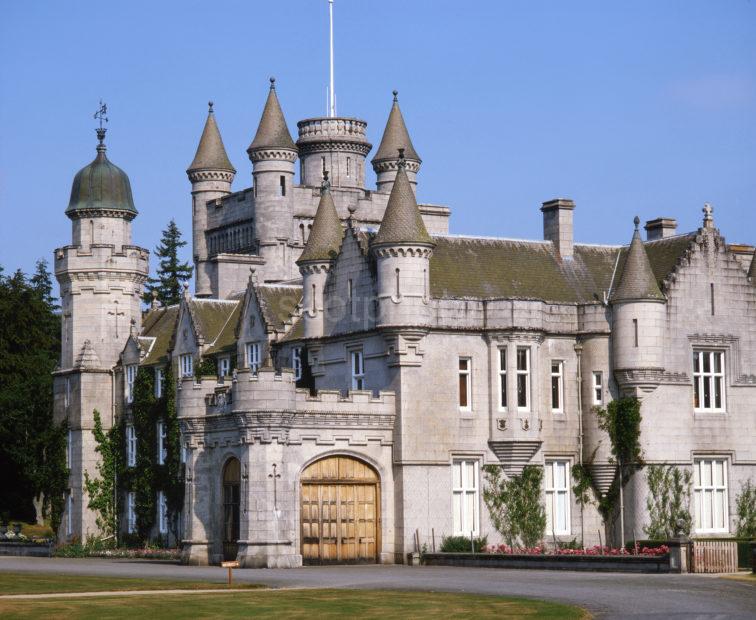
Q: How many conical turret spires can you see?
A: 6